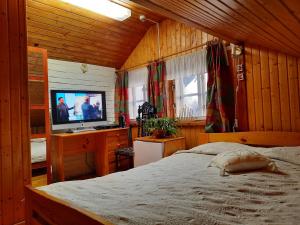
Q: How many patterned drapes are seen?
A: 3